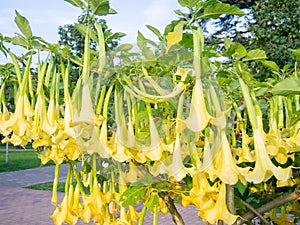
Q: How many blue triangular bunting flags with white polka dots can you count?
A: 0